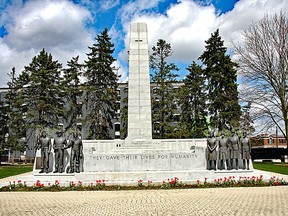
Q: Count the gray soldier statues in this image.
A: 7